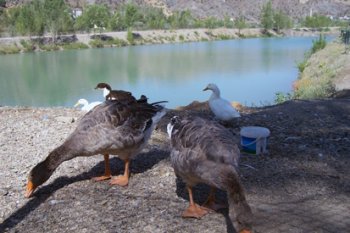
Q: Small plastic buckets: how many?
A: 1